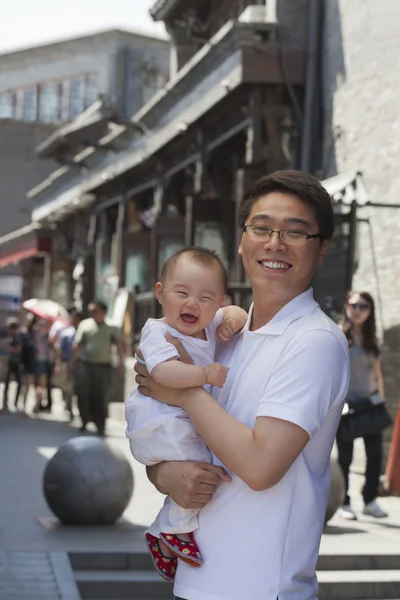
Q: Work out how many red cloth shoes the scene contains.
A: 2